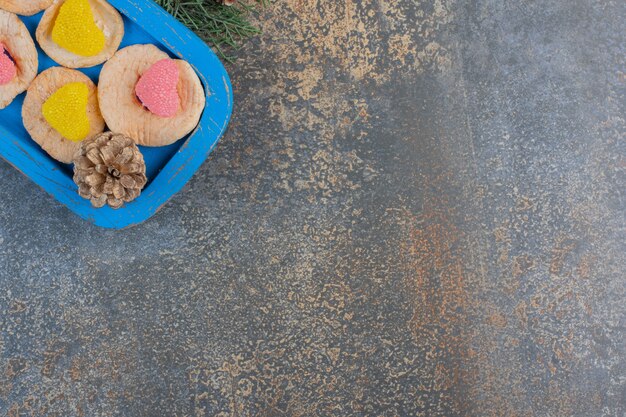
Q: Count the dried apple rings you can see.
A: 5